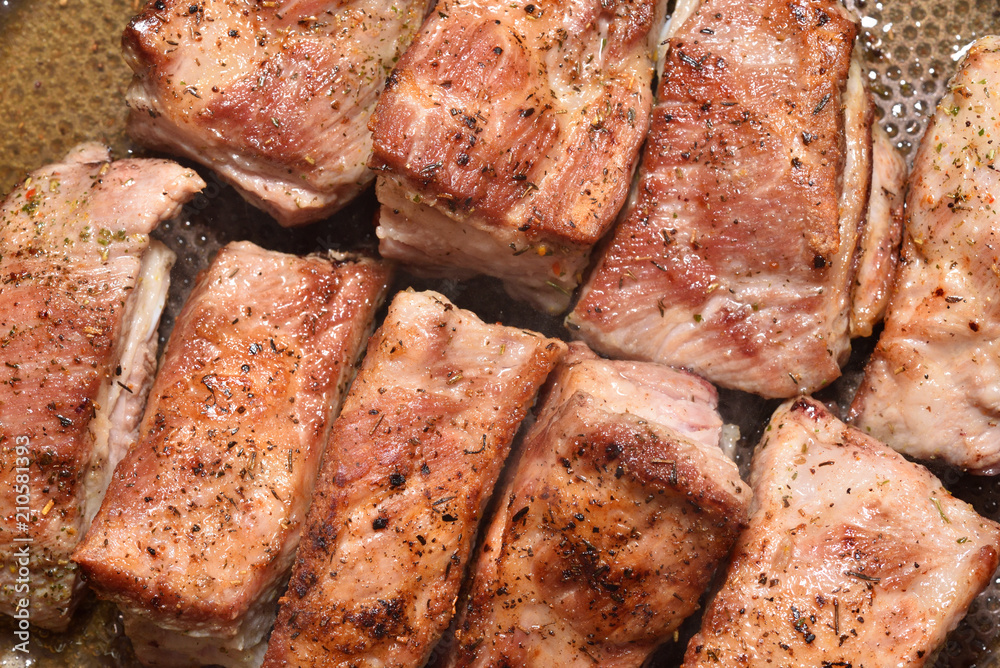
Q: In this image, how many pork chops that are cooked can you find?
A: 9